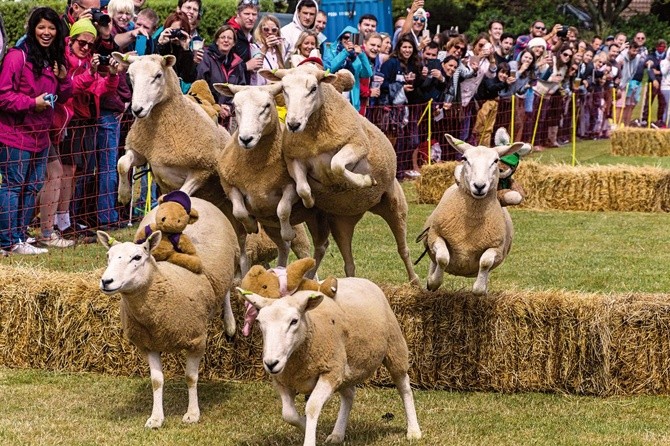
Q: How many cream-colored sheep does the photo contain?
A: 6